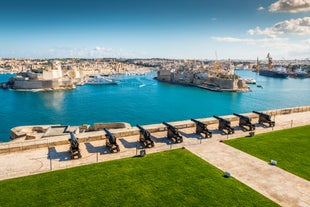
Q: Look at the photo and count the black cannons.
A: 8